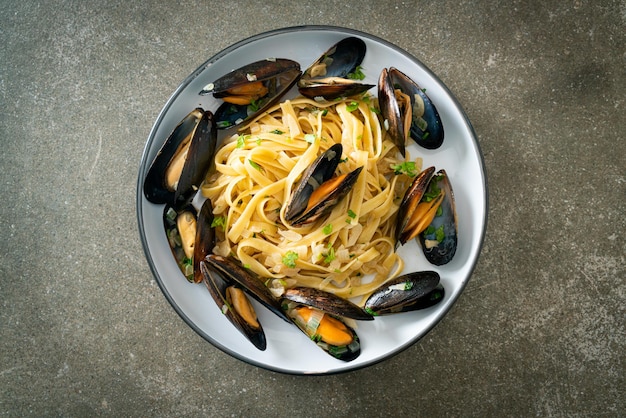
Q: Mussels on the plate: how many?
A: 10